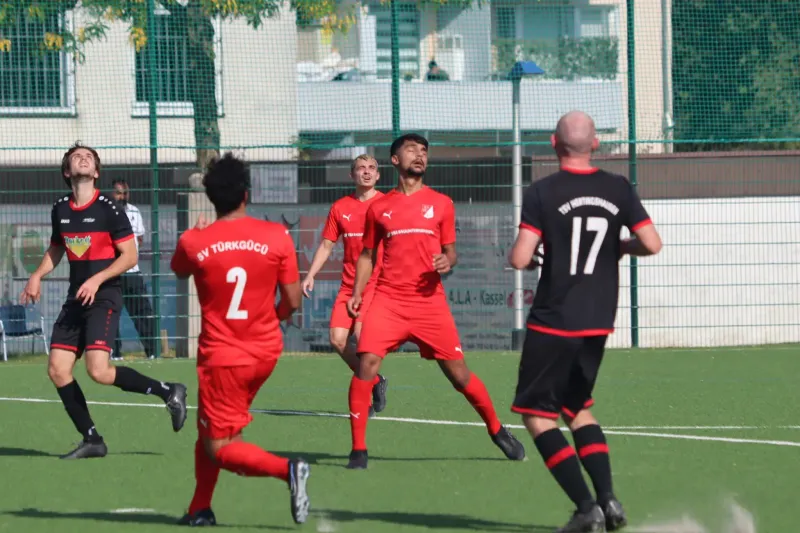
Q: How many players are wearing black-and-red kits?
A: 2